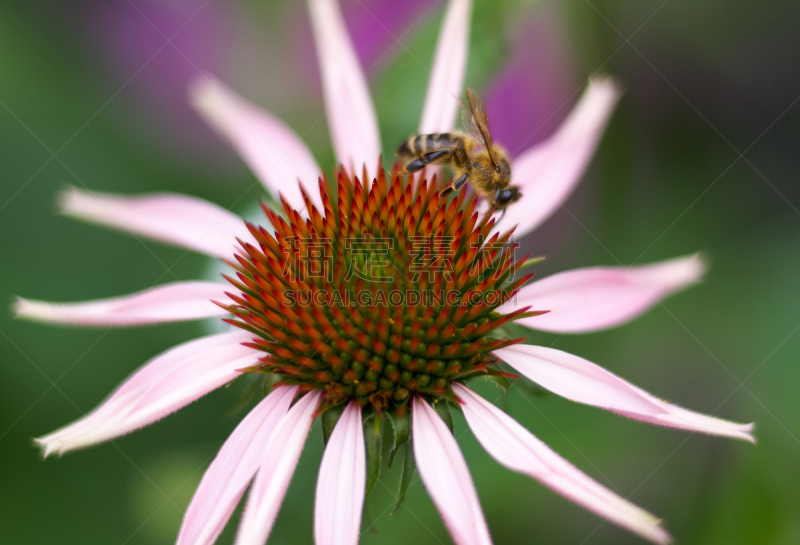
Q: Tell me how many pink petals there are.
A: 14